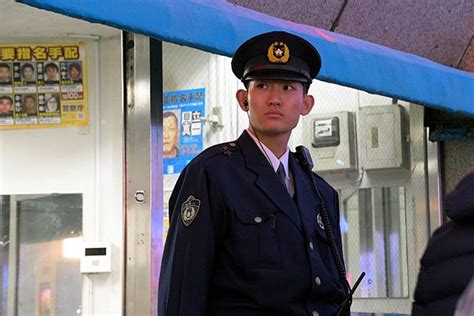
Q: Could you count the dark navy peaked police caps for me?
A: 1